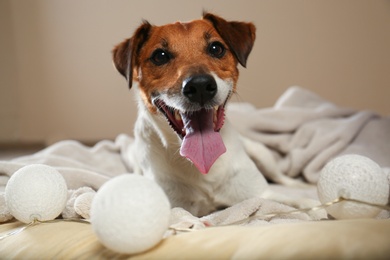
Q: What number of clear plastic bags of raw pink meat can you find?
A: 0